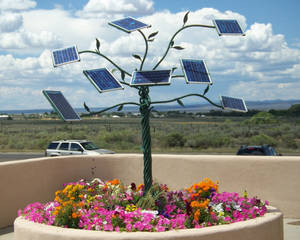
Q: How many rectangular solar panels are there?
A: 8